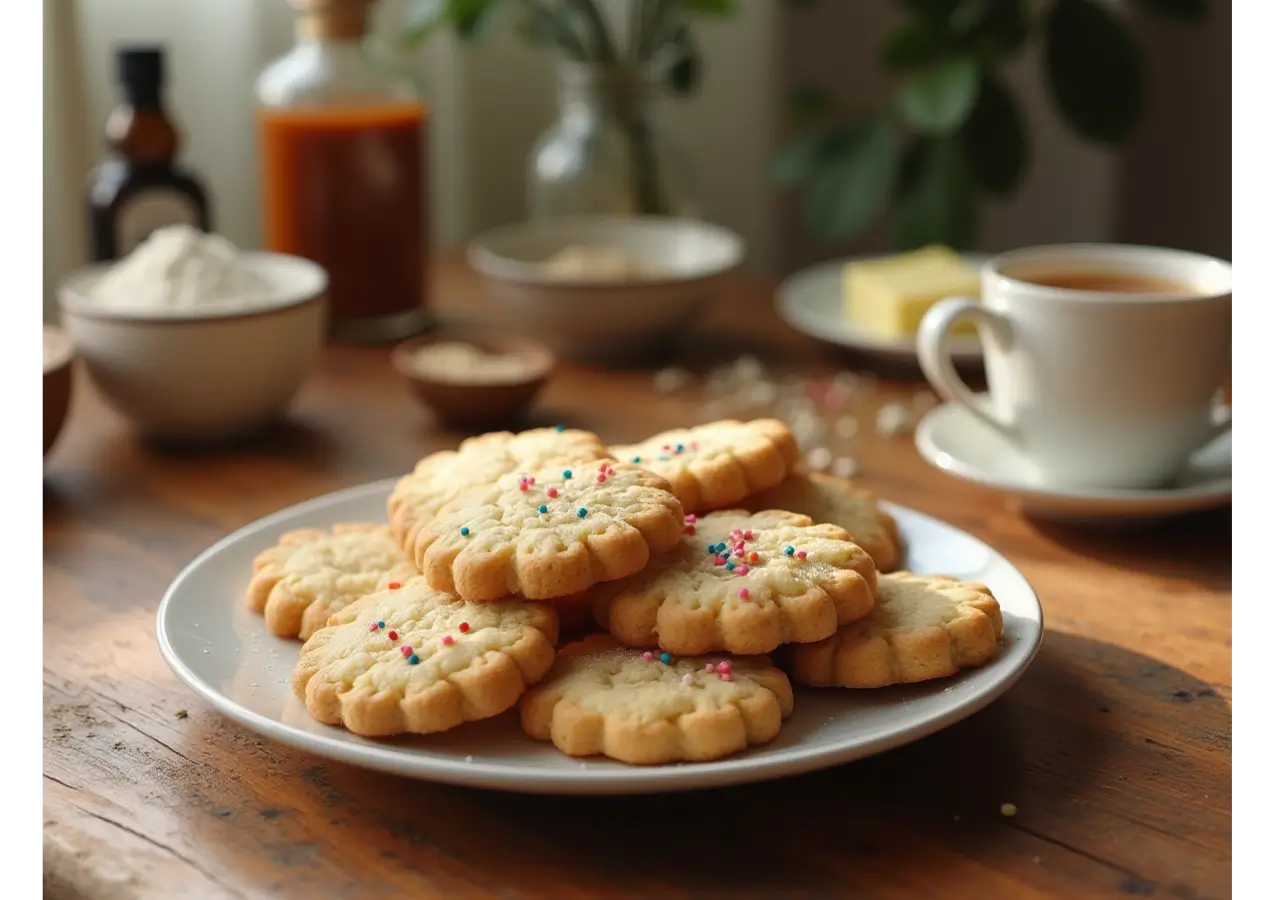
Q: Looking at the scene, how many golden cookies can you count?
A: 9